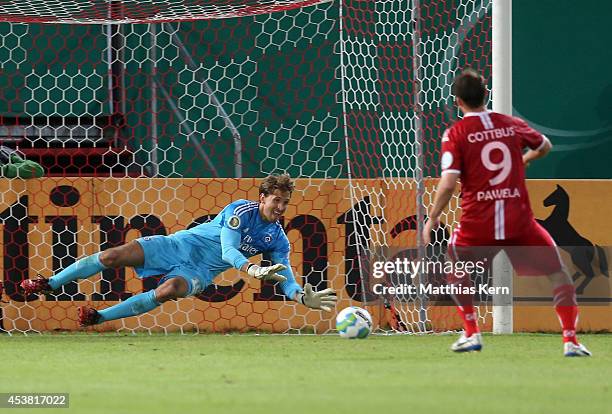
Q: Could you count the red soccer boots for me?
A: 2